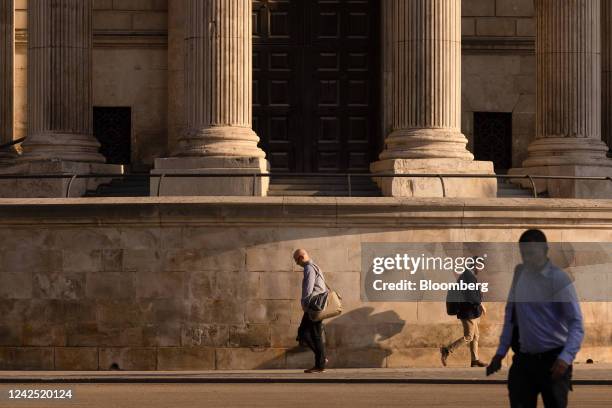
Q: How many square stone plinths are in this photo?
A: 4